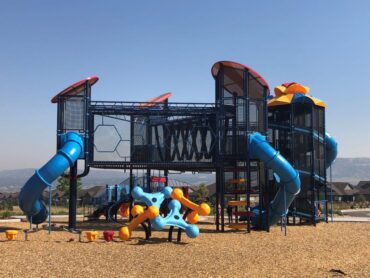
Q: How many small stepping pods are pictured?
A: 3